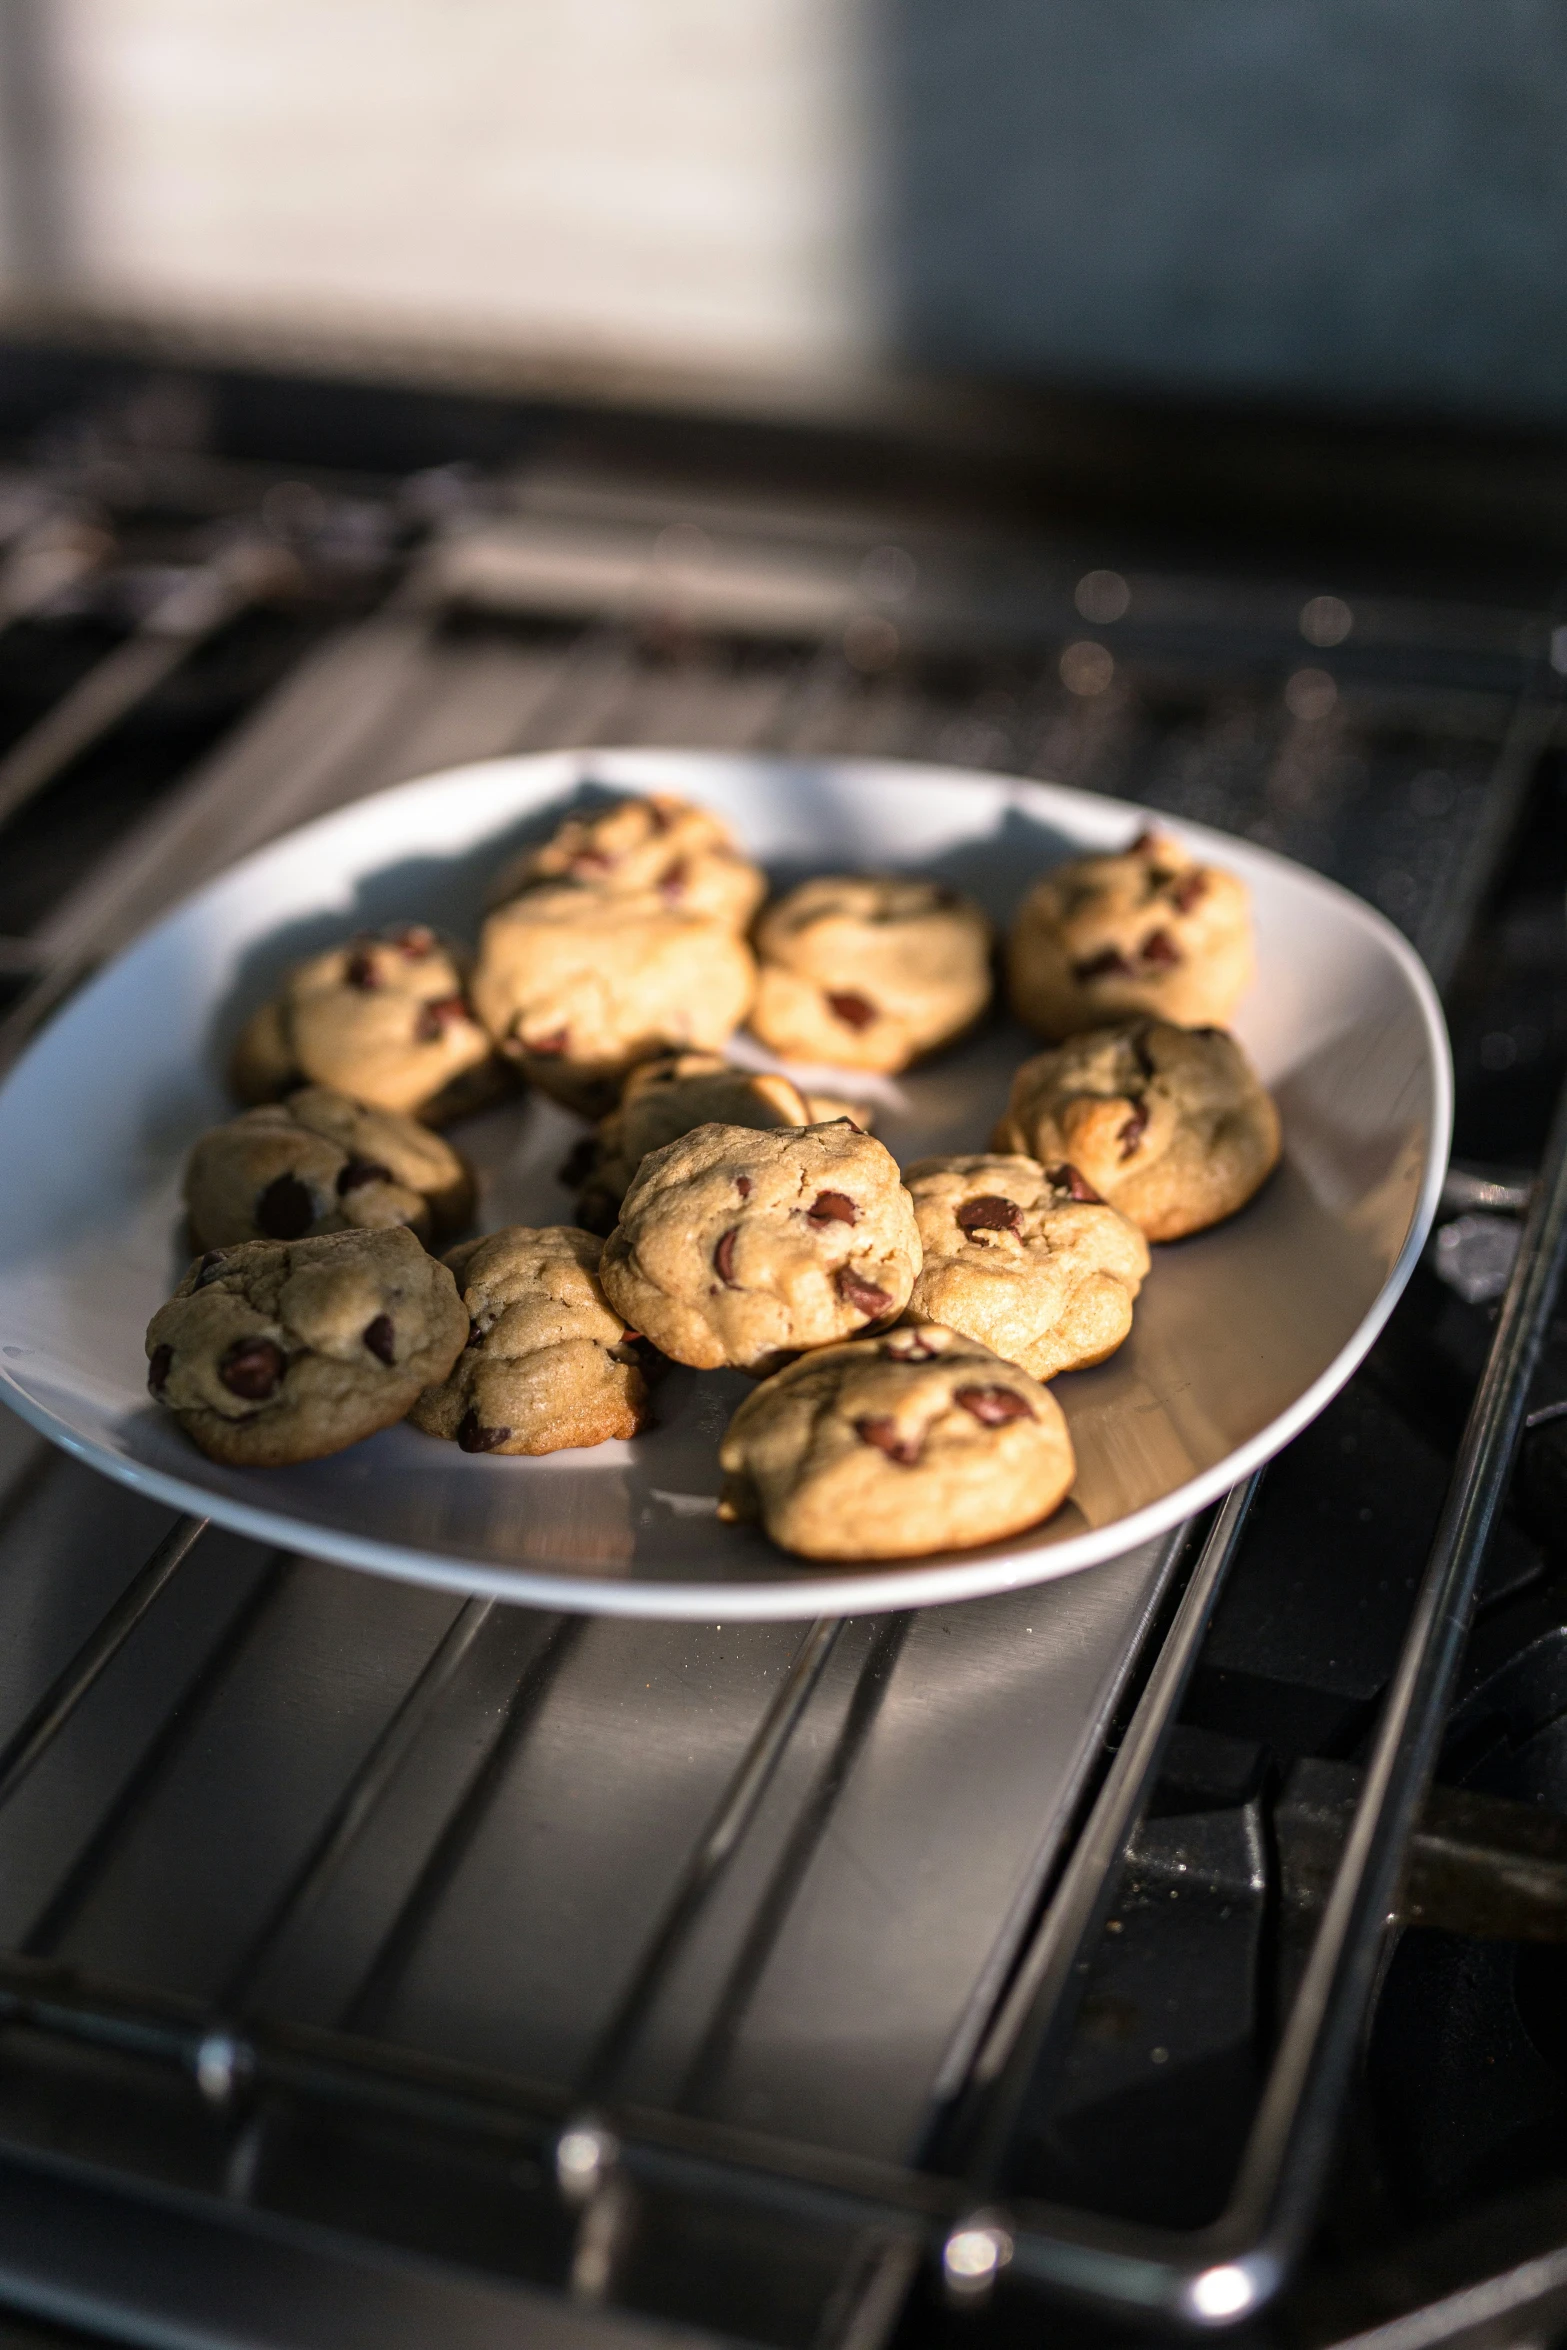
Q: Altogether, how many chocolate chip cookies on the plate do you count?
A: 13